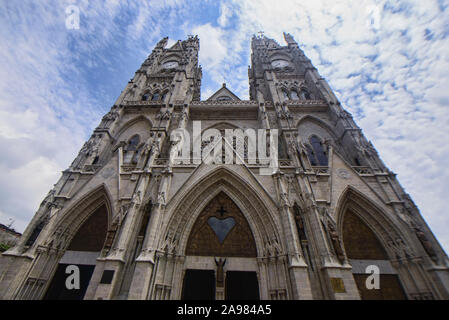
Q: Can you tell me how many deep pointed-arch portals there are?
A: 3